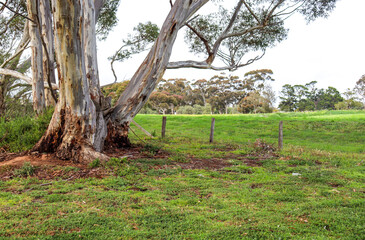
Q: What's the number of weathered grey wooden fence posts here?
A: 3